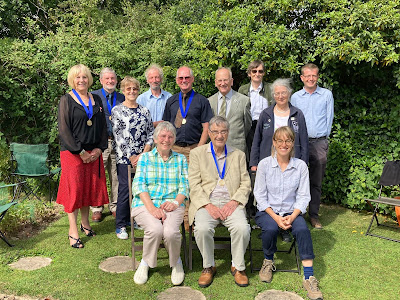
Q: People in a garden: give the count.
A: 12